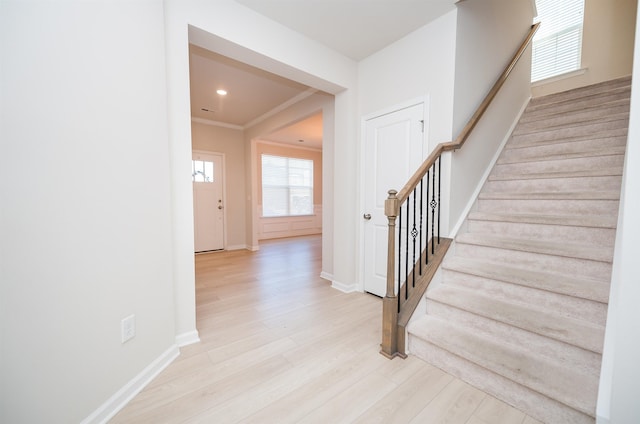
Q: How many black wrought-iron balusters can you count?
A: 7